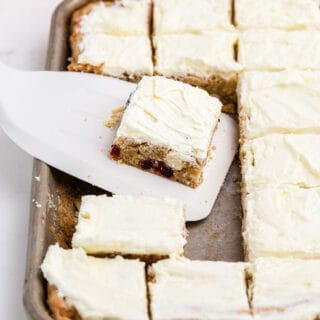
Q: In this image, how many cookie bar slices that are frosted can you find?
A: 14